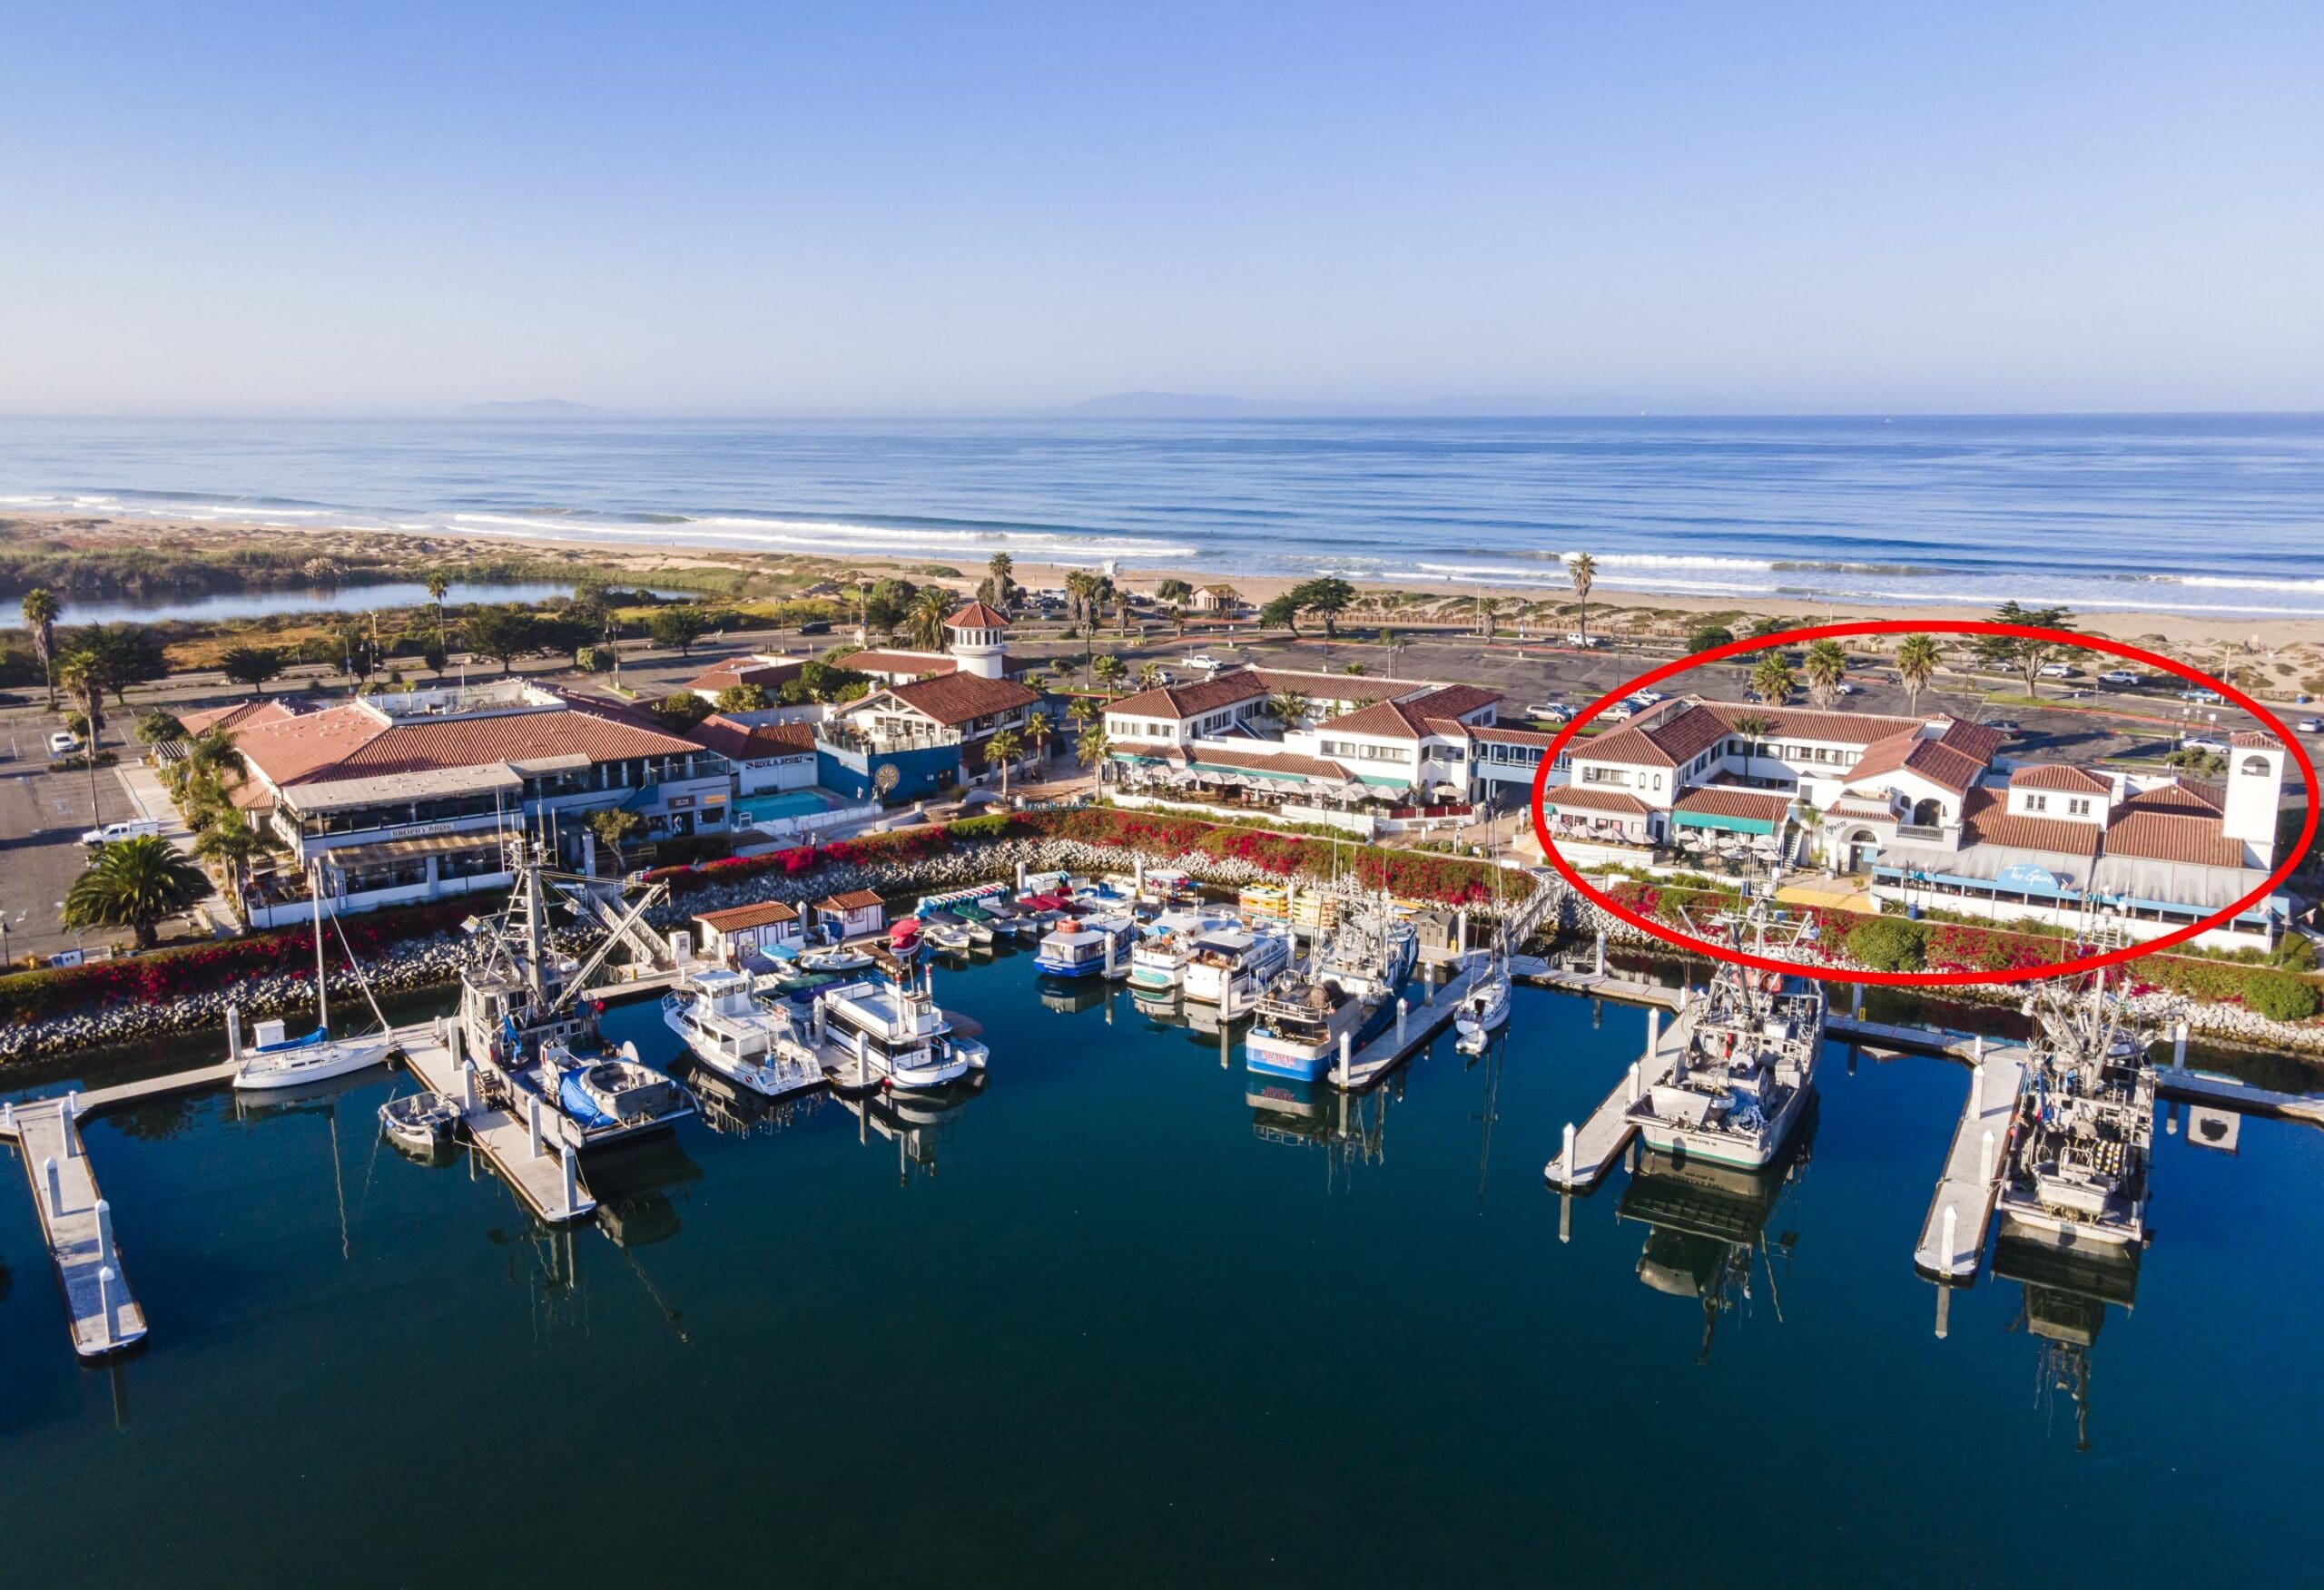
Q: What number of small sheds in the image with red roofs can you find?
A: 2